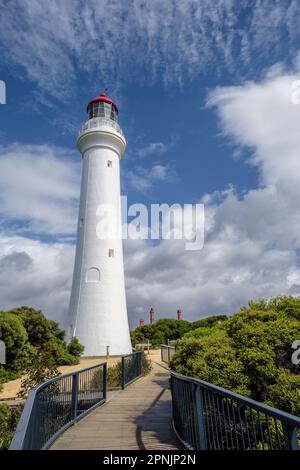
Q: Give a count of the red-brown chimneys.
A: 3